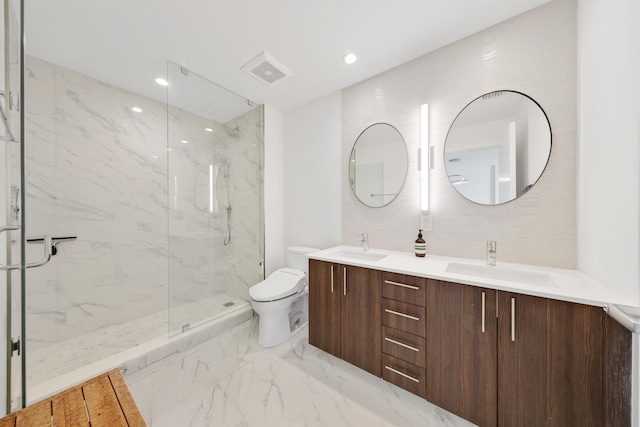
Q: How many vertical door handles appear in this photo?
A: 4